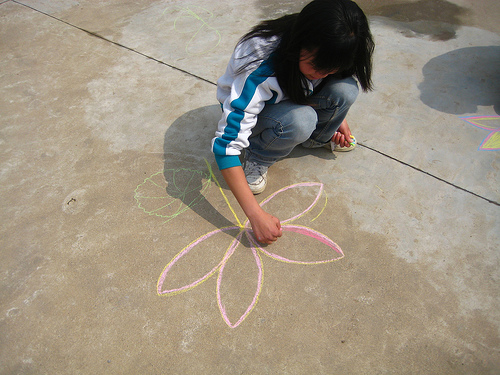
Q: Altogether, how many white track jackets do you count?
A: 1